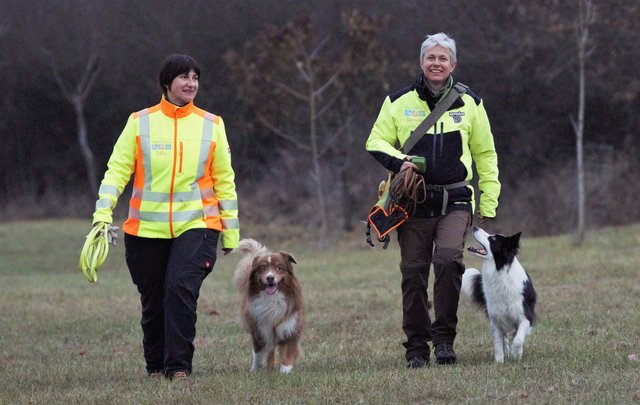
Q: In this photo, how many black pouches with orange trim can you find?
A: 1